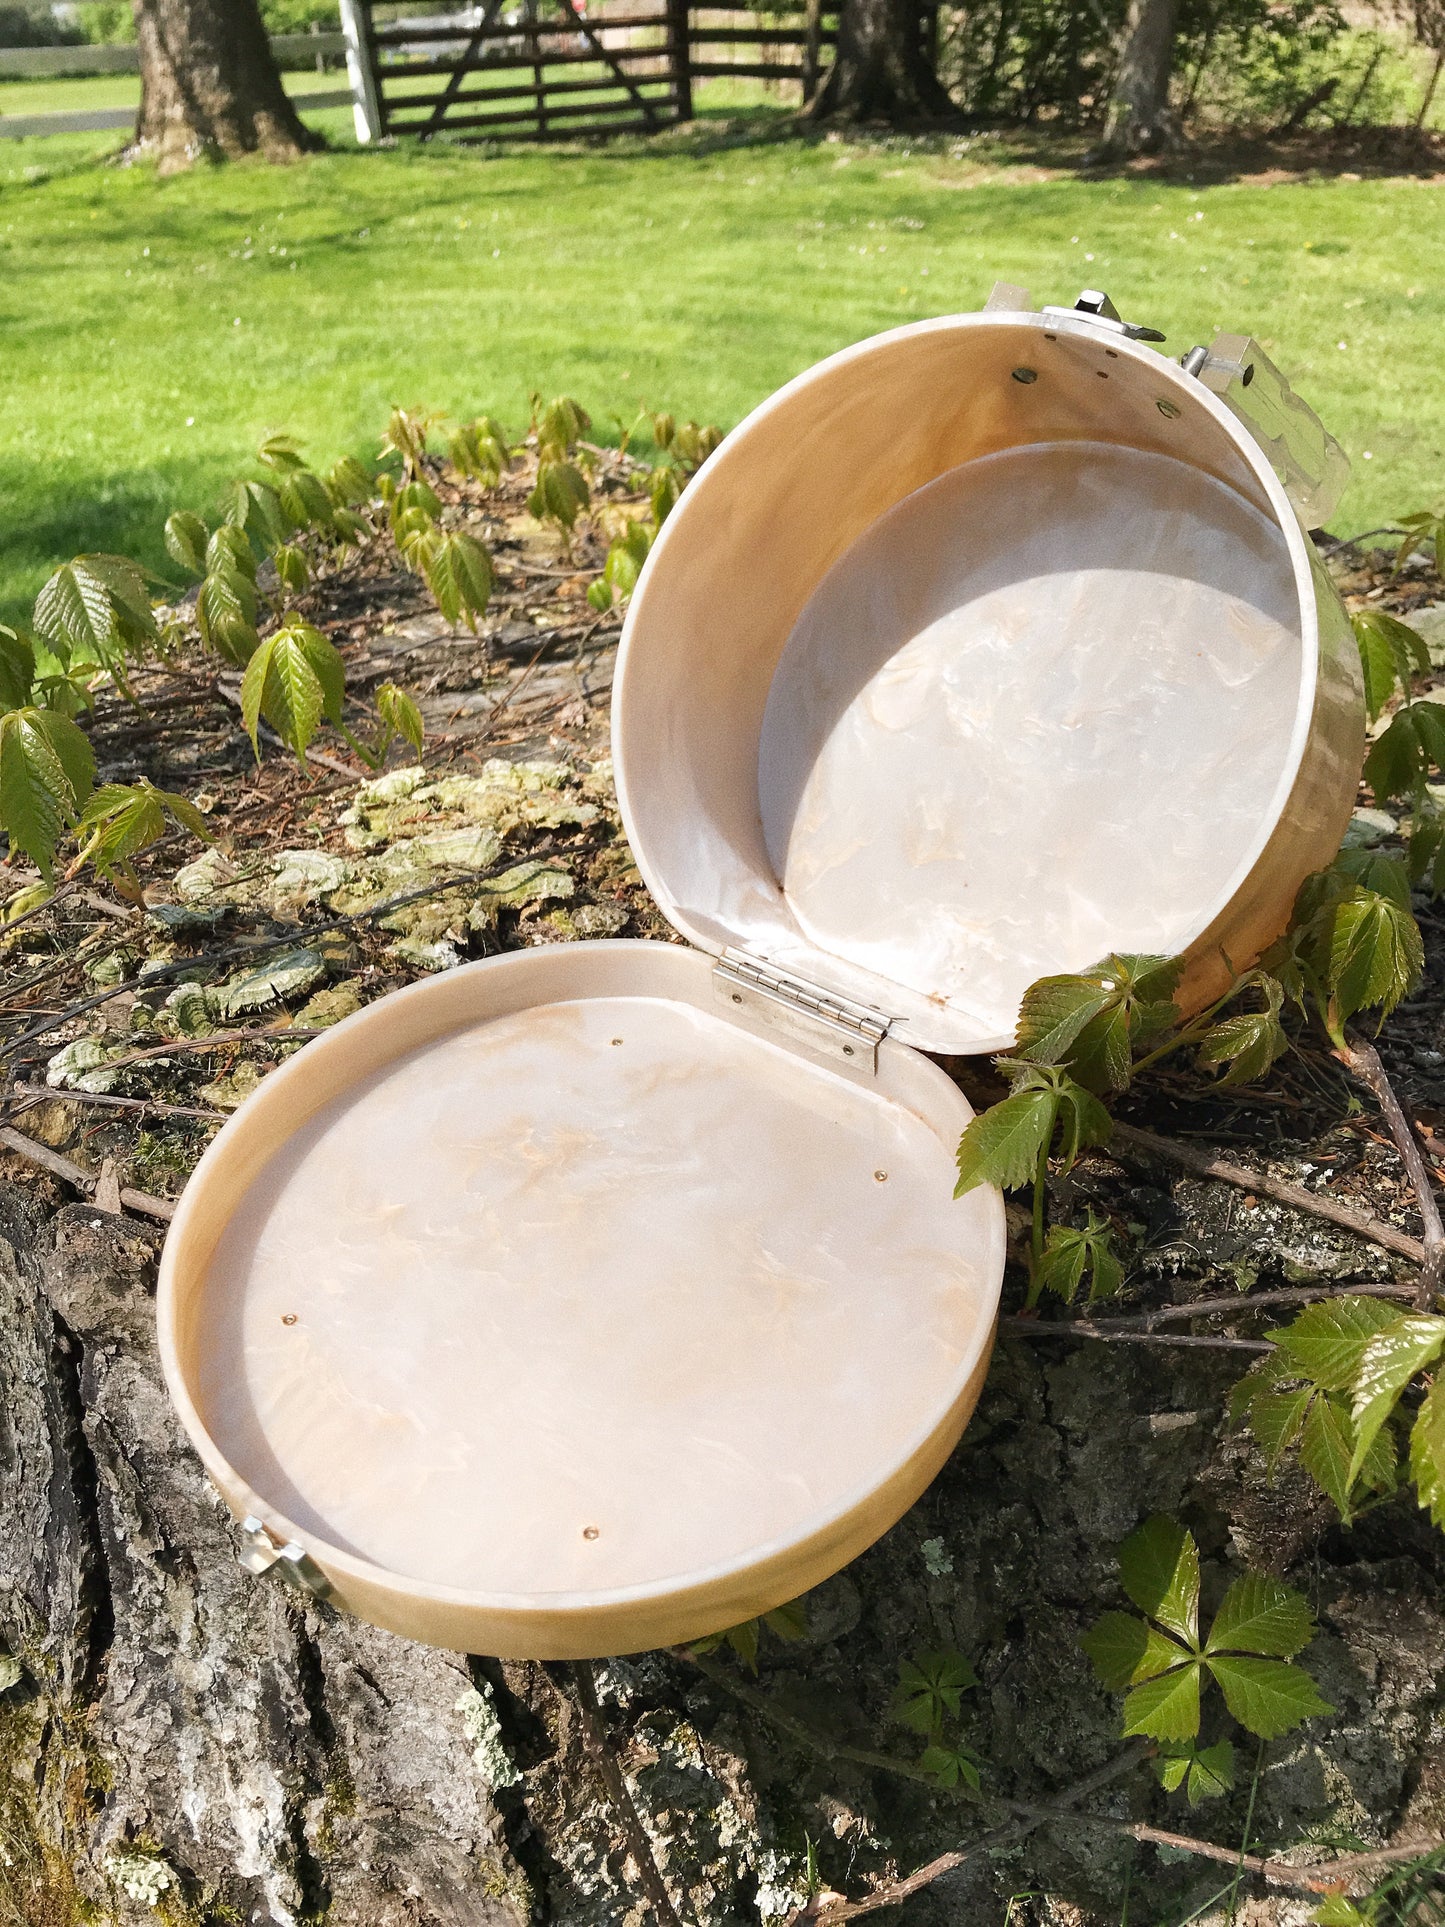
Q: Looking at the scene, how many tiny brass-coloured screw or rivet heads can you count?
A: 4